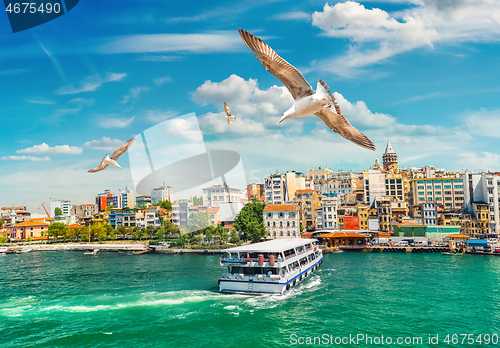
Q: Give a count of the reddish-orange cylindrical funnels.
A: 2